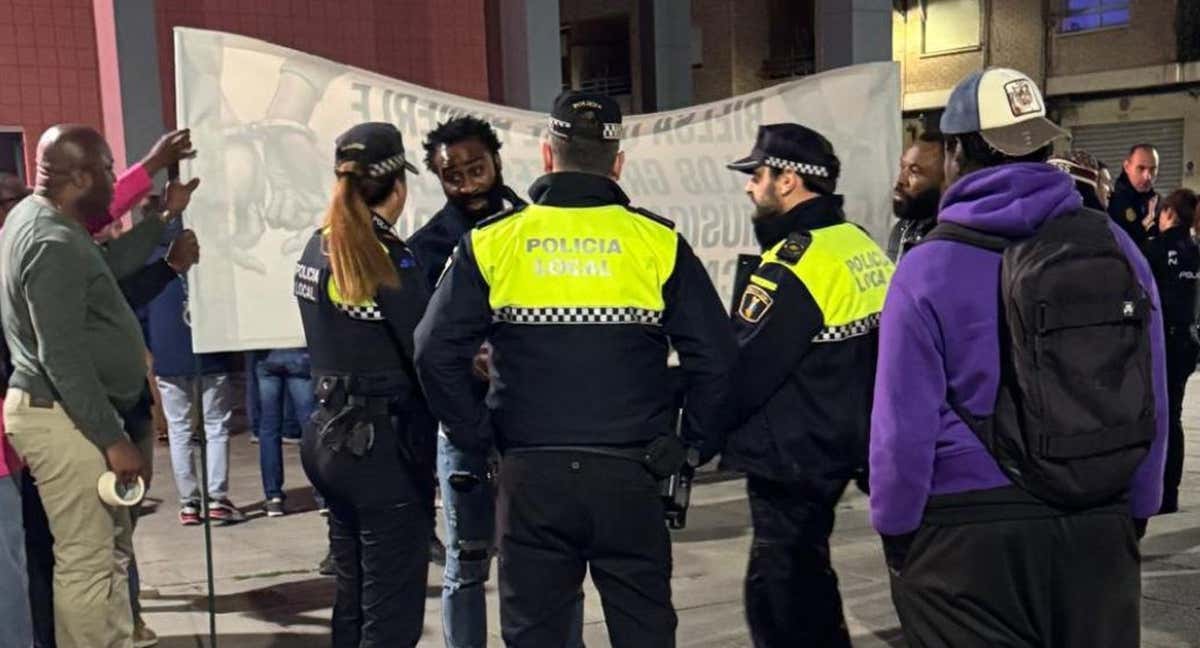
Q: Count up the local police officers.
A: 3